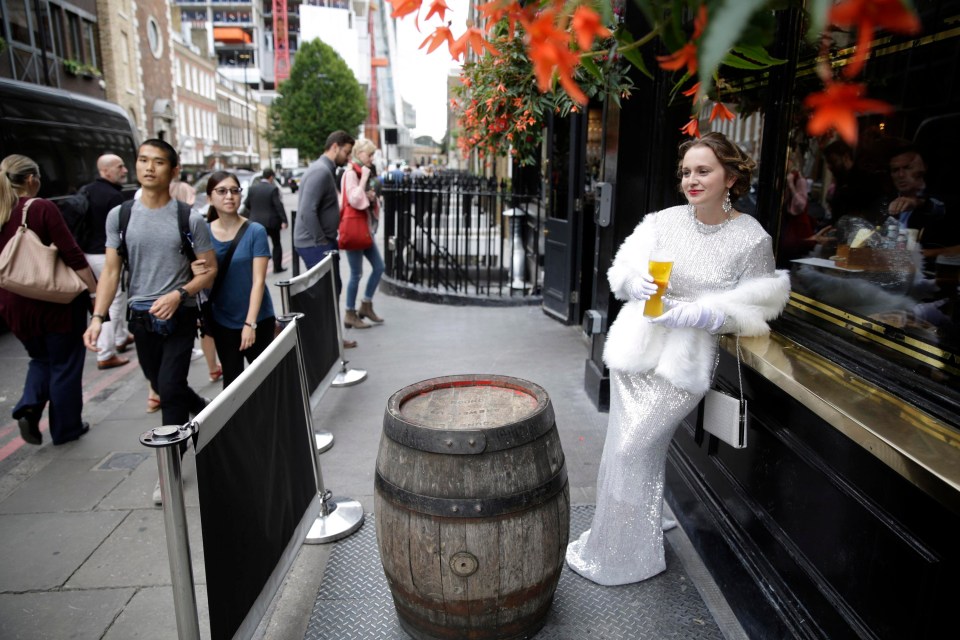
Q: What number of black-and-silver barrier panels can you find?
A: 2